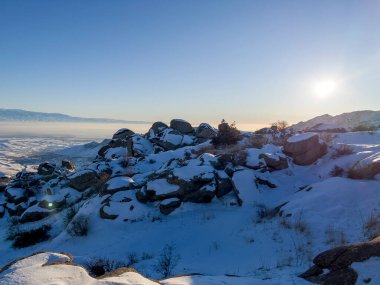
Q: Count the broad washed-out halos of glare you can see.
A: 1